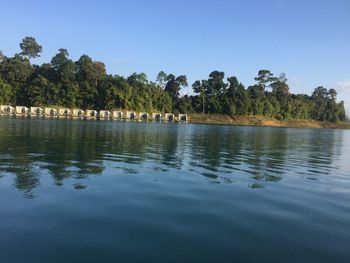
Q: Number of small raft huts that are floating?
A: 14